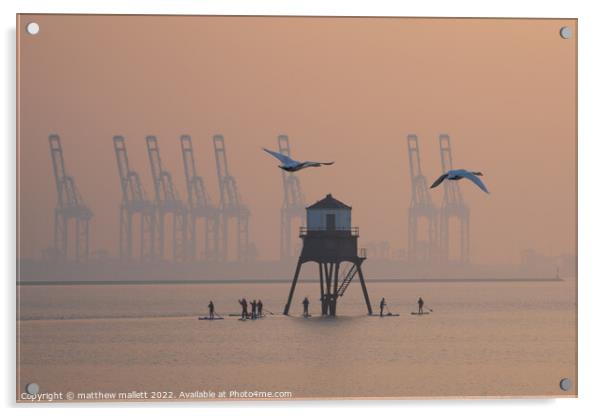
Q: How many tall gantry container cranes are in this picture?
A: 8